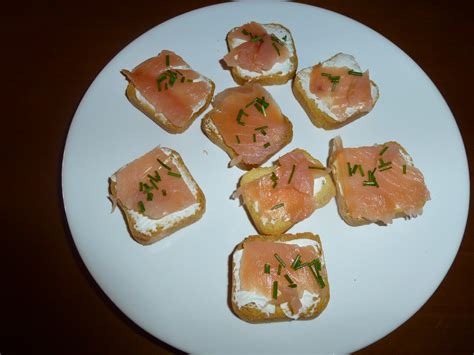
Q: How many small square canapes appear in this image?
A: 8